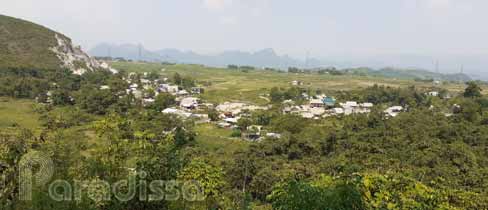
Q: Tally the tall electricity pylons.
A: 5